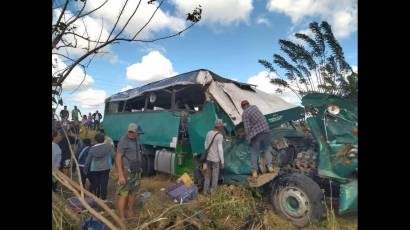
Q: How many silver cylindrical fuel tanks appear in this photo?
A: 1